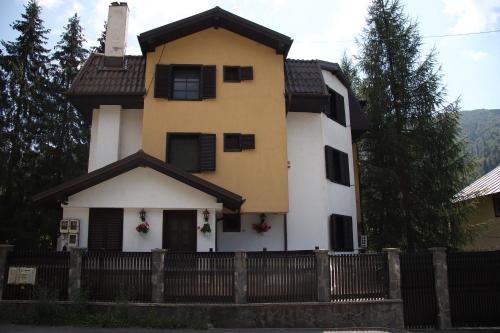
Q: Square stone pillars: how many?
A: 7